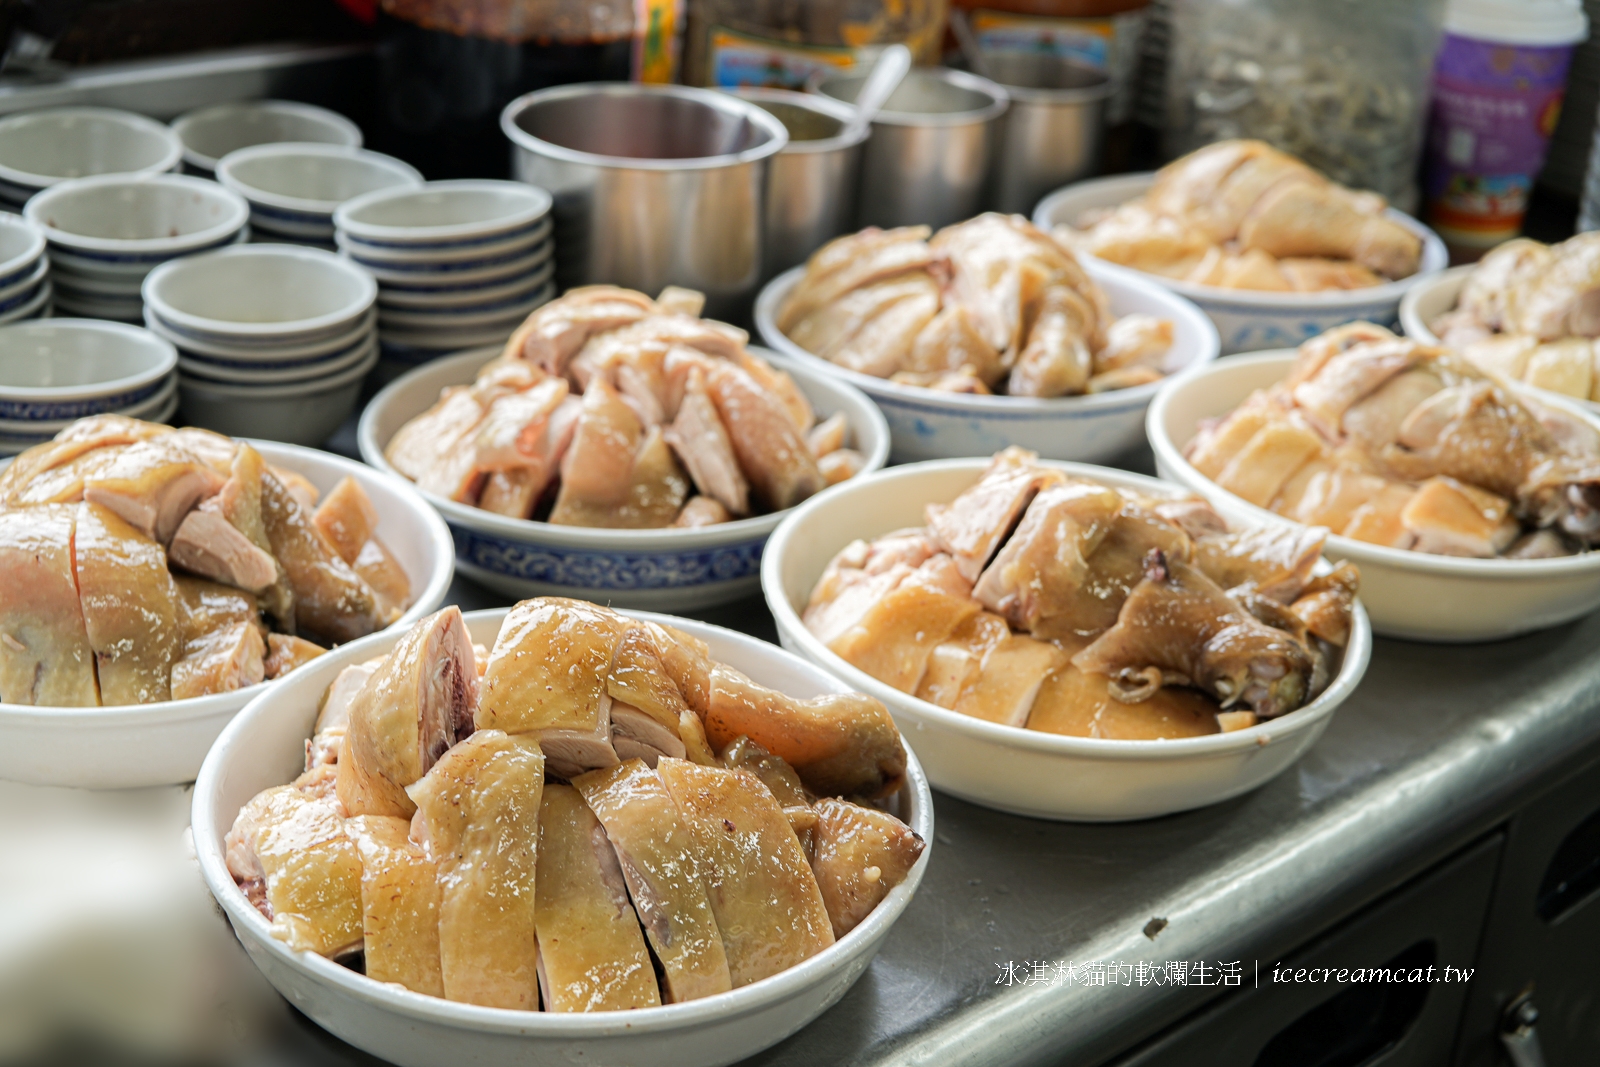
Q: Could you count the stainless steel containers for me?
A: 4